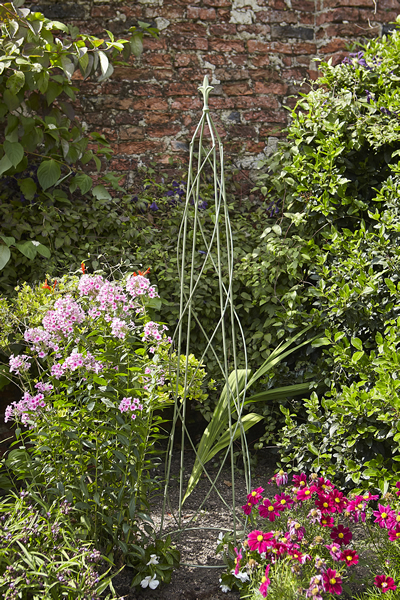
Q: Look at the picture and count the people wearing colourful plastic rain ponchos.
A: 0